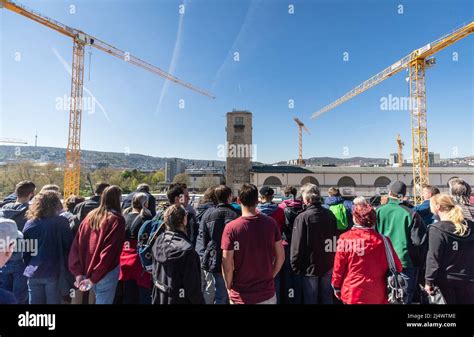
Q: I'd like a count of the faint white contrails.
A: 3